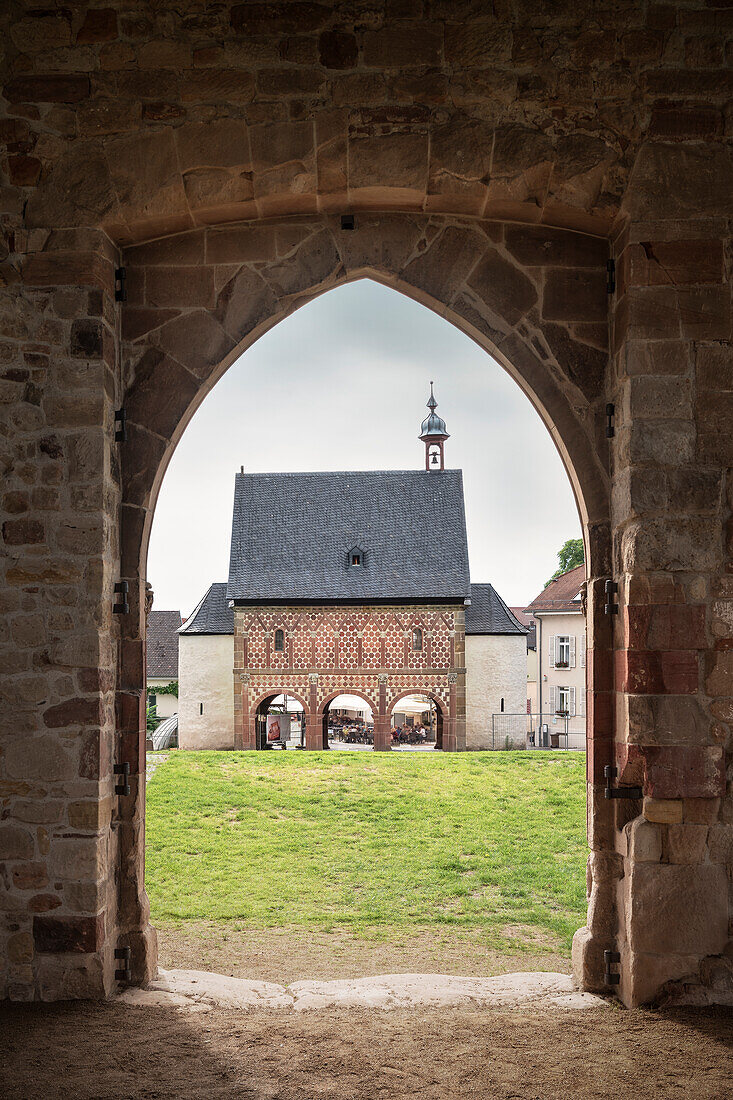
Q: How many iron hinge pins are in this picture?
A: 10